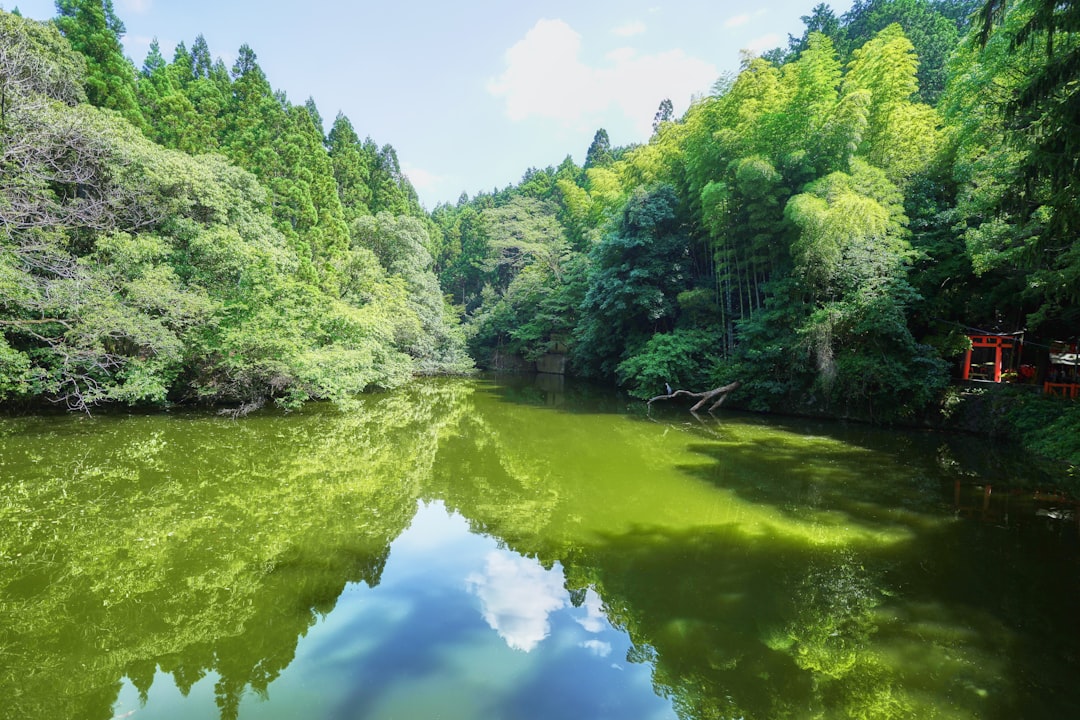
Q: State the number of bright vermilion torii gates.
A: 1